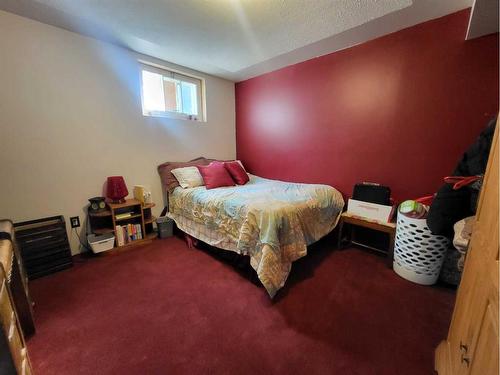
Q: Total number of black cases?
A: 1